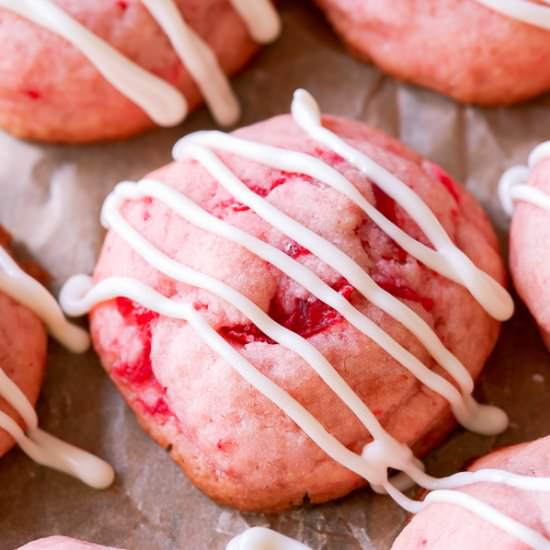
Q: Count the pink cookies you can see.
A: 7